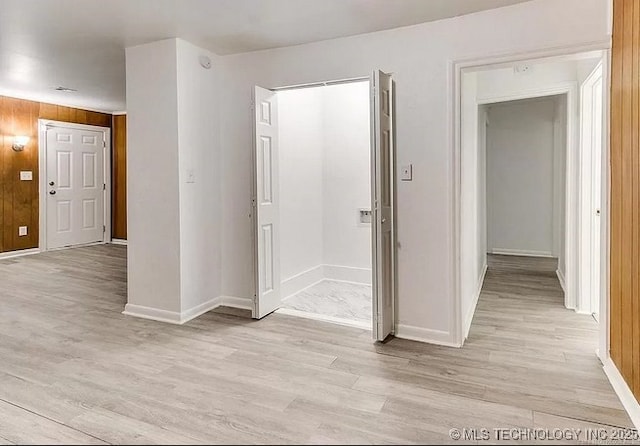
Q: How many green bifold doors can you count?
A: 0